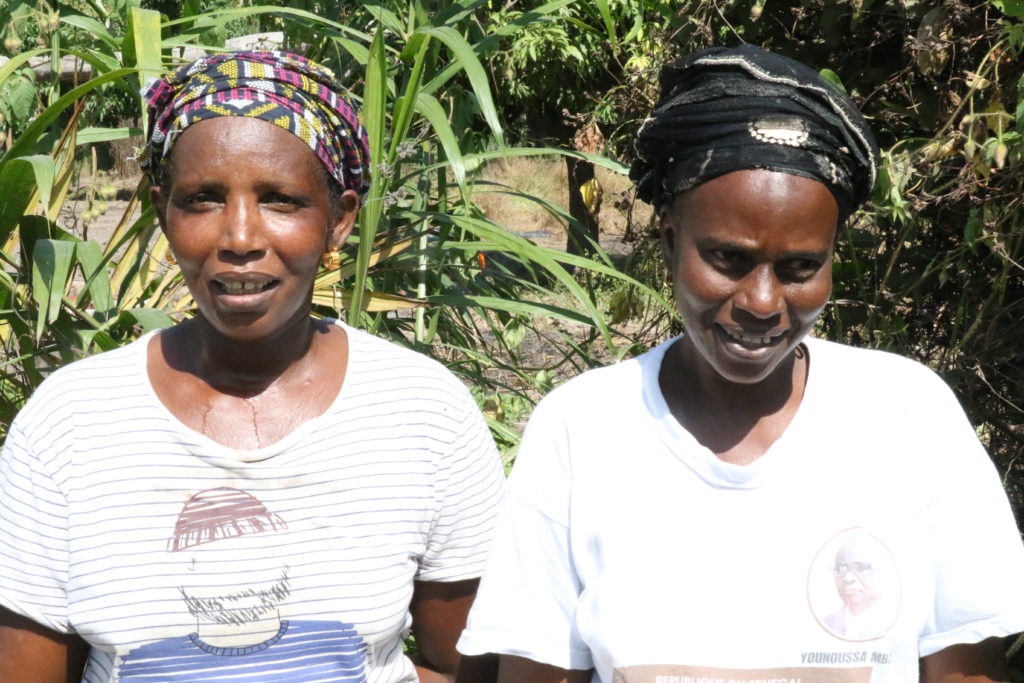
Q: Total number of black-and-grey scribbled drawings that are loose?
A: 1